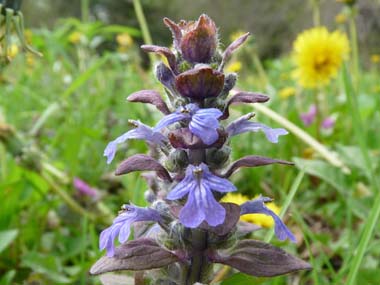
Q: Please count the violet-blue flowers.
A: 6